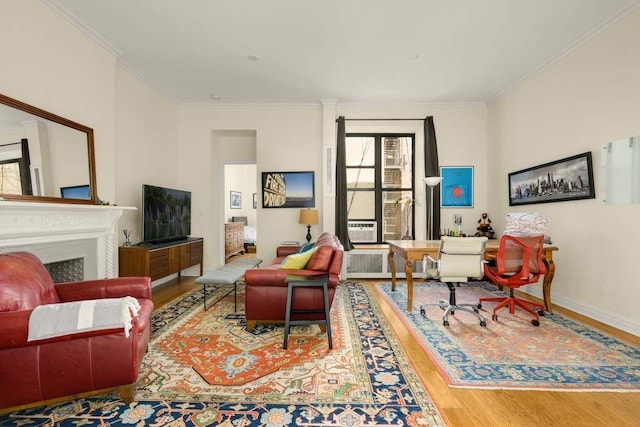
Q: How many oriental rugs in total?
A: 2